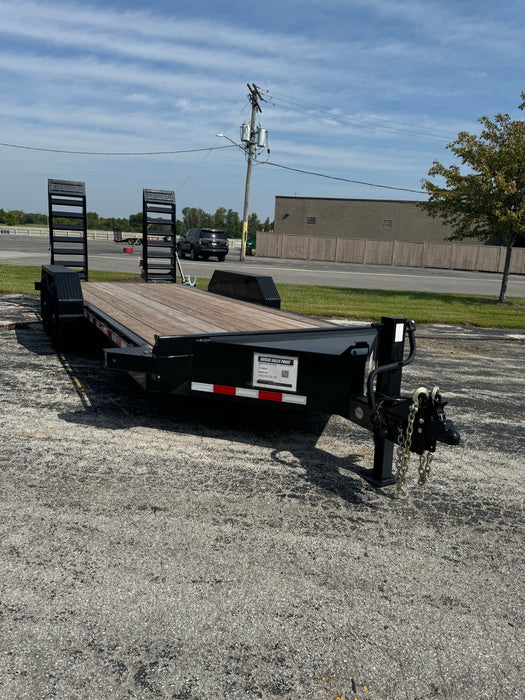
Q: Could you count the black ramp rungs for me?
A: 14